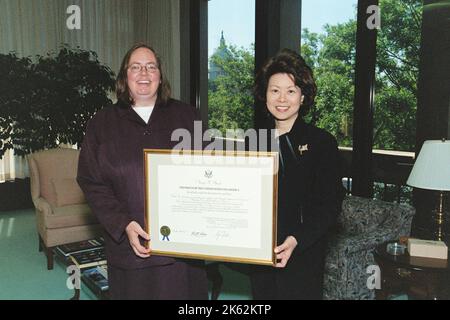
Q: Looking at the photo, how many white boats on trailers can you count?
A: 0